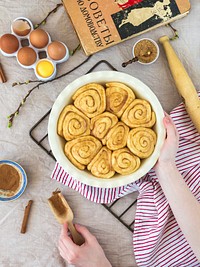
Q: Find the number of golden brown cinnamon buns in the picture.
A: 10